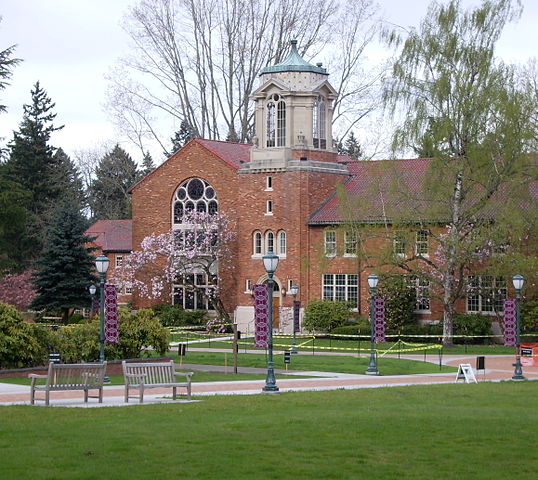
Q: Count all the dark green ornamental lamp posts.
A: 6